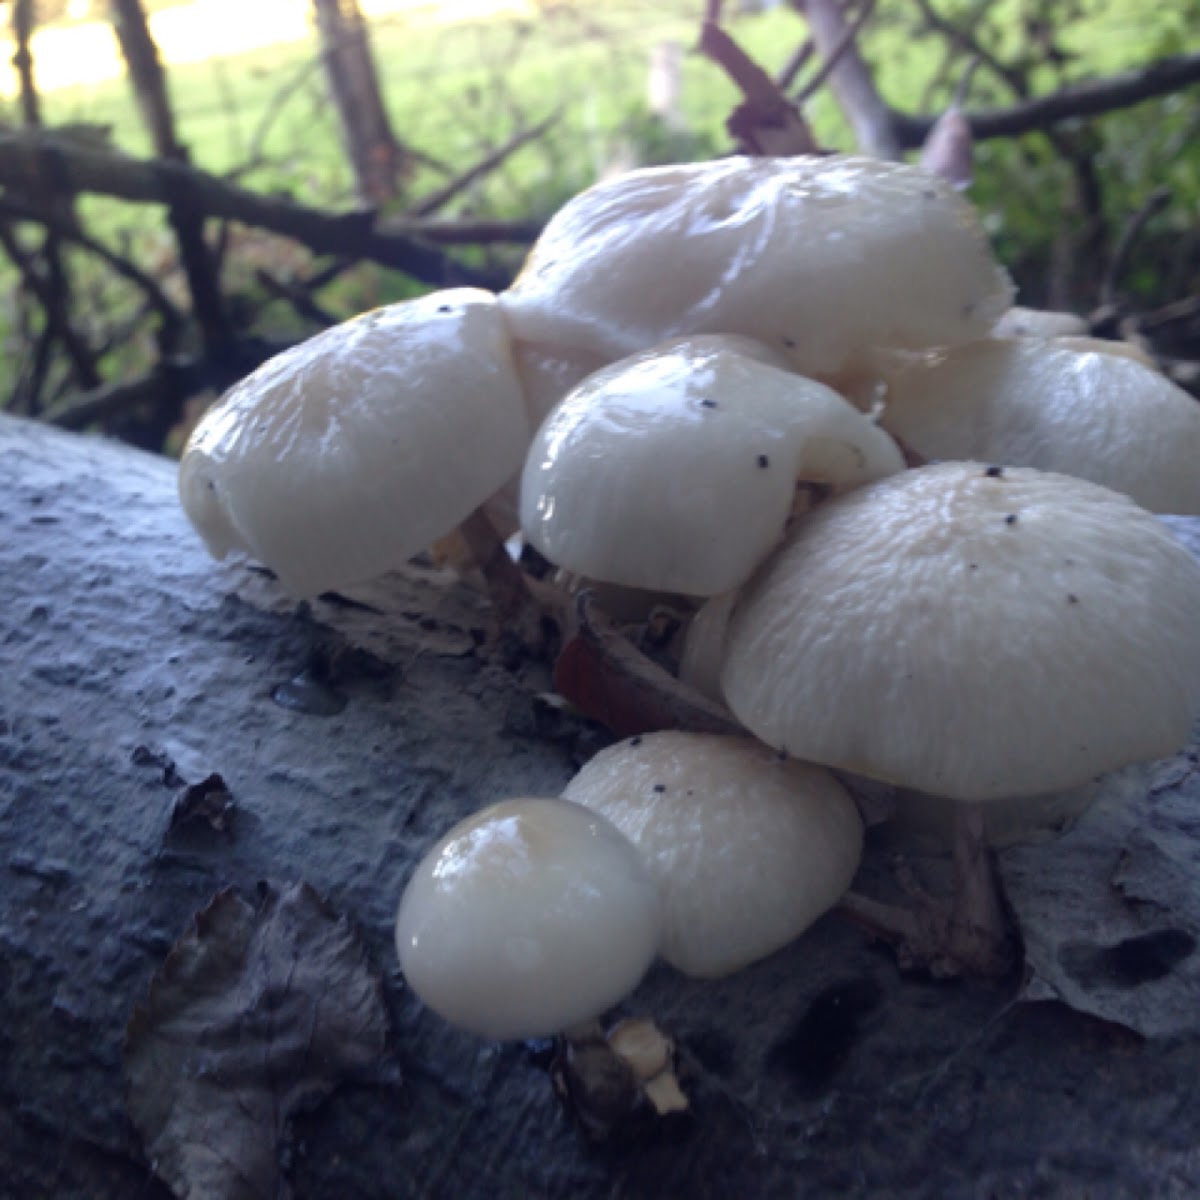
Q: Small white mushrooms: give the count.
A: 2